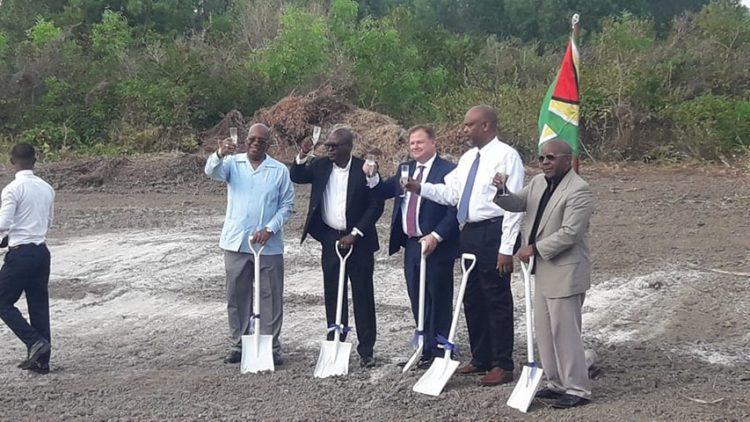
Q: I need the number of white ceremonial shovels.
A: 5